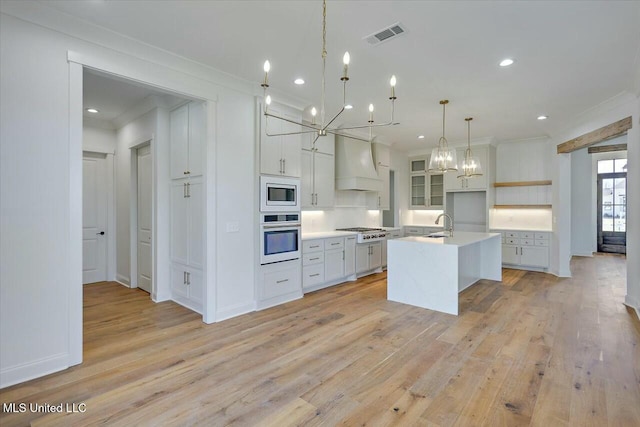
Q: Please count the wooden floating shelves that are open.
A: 2